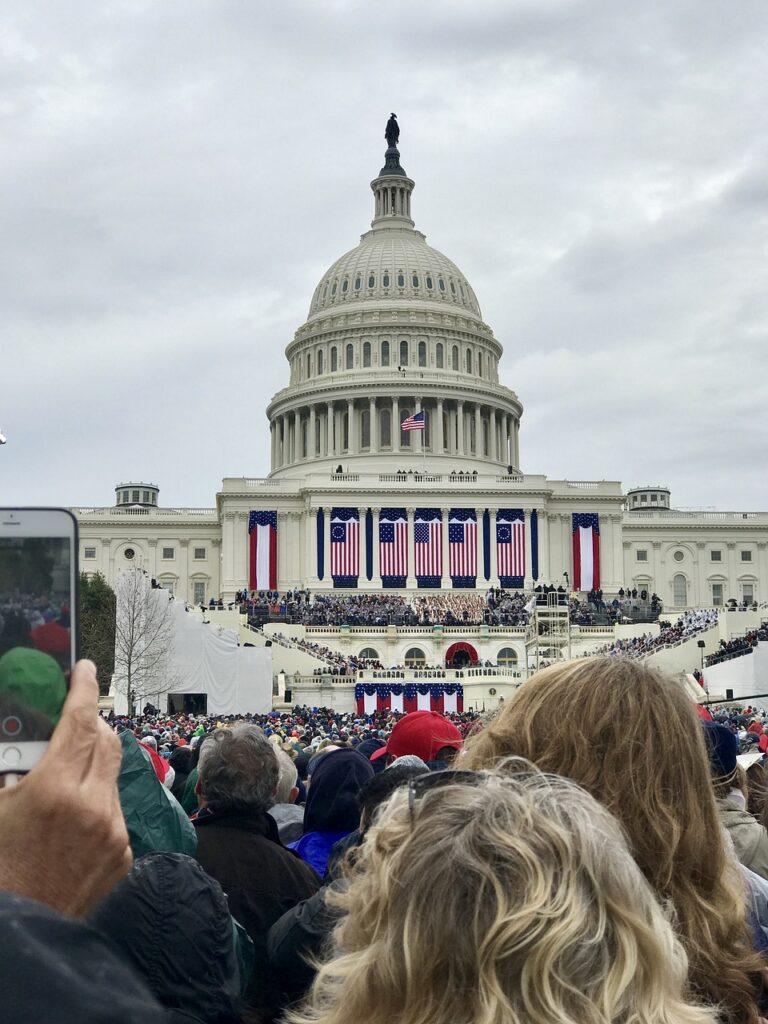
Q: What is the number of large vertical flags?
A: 5